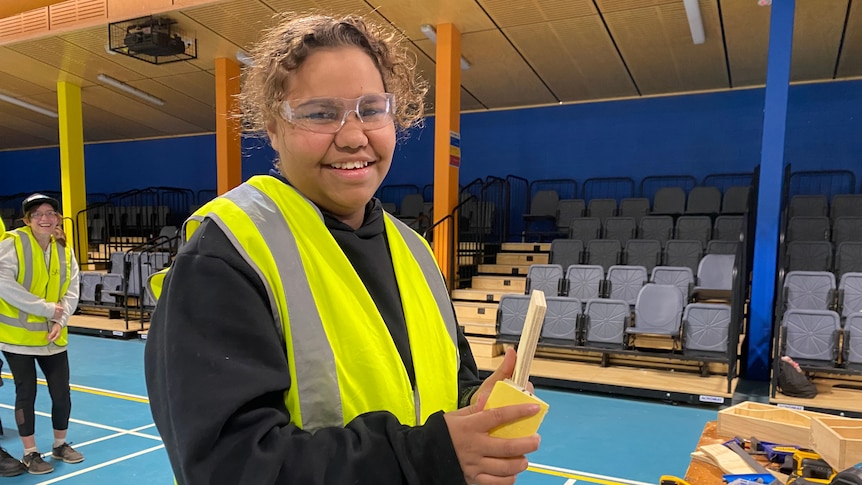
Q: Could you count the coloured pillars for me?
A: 4